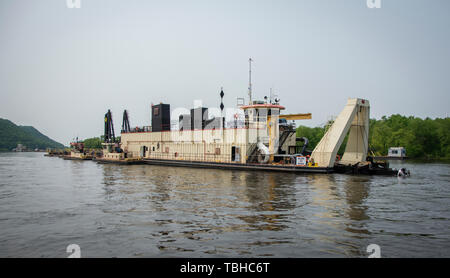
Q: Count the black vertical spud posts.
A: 2